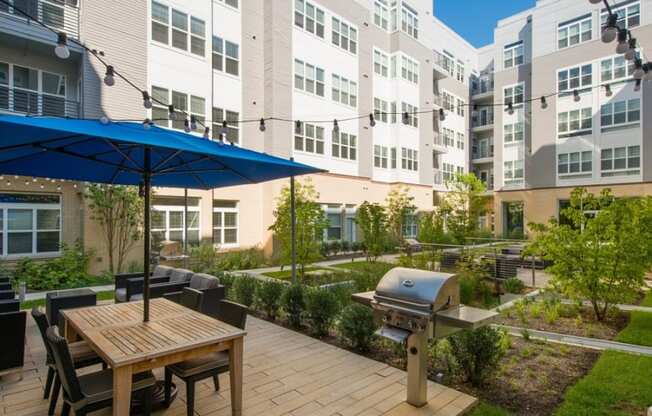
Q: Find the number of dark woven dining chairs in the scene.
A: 4